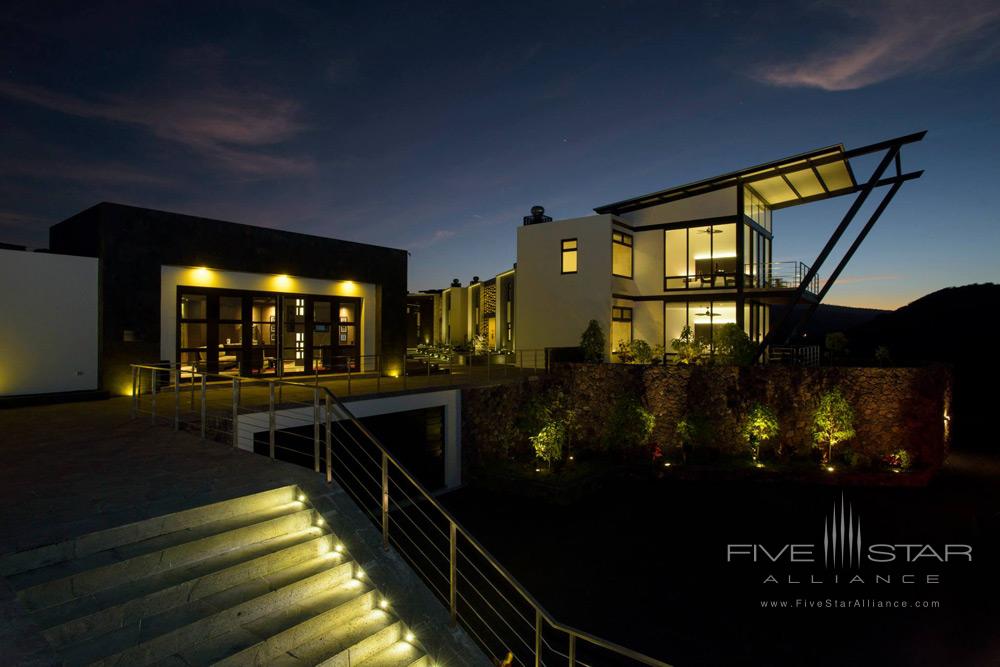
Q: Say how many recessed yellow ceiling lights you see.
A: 3